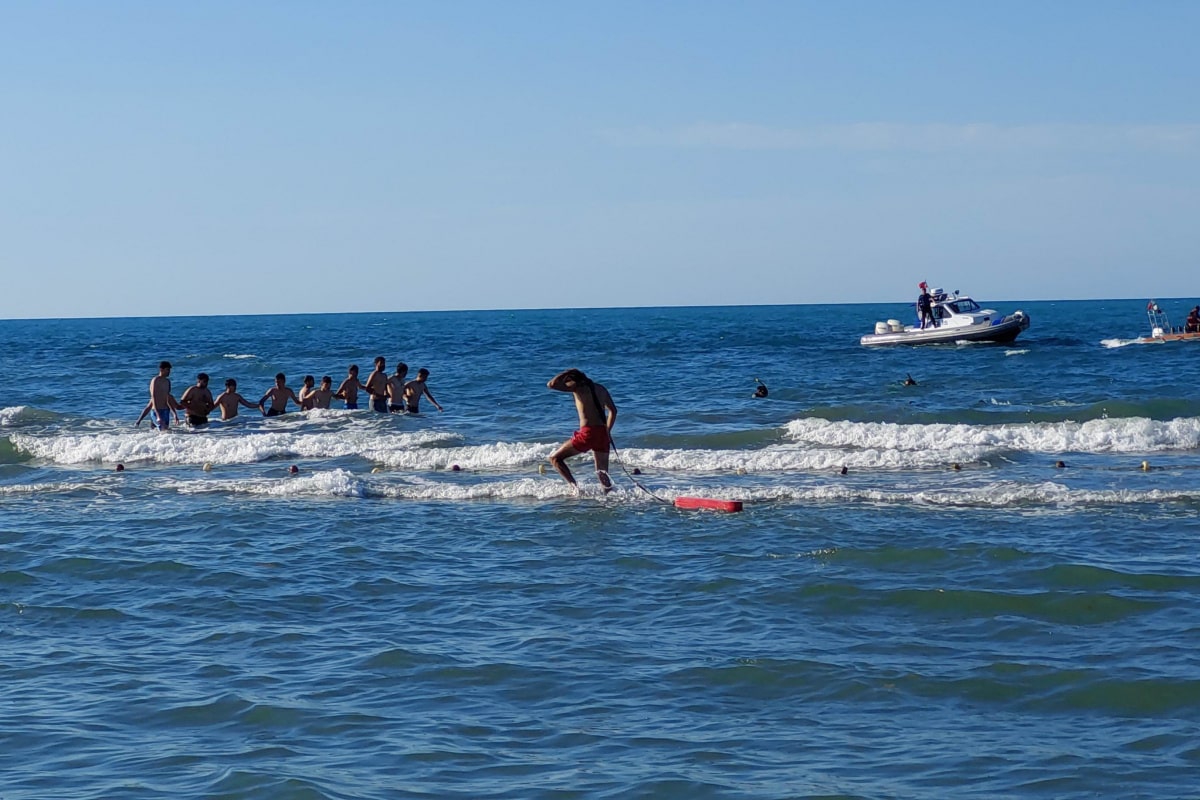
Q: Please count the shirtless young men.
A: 11